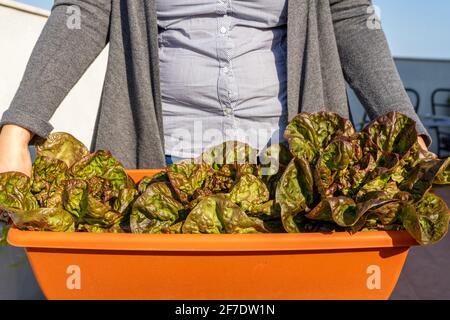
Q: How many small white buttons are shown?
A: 3